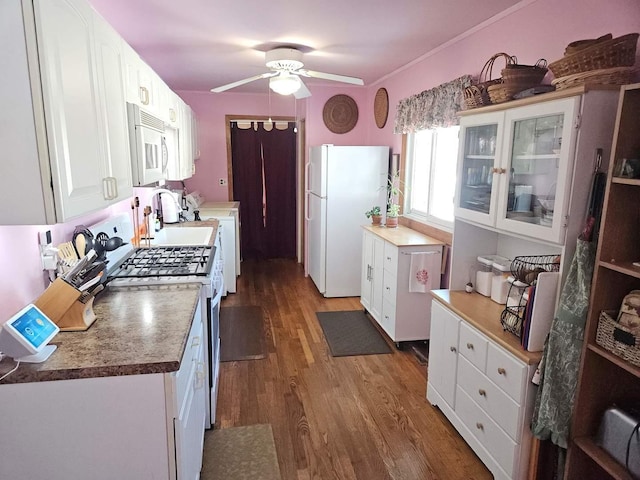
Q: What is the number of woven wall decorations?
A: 2